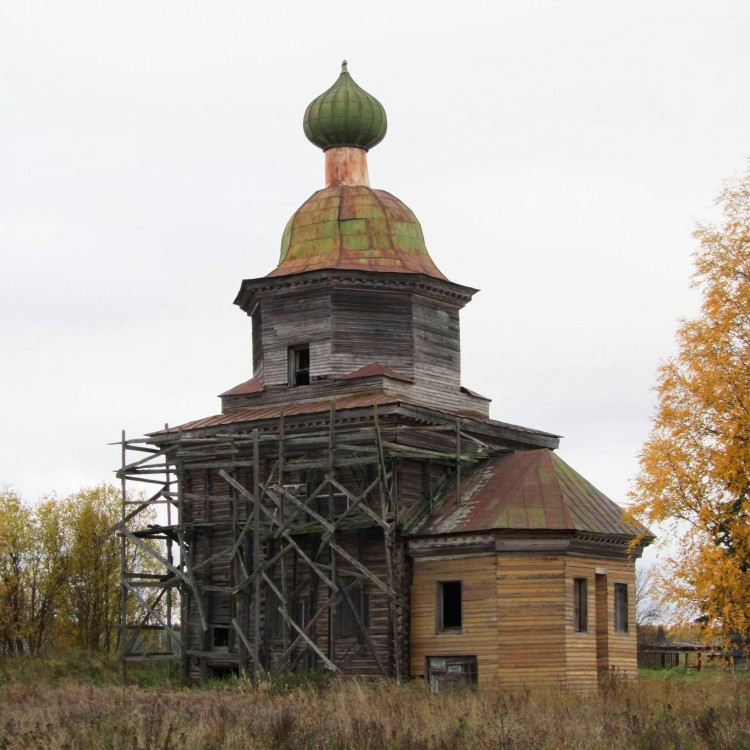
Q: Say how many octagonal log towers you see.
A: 1